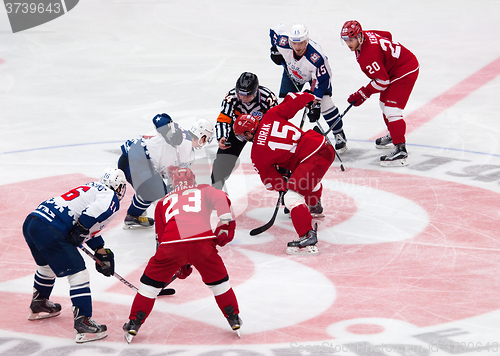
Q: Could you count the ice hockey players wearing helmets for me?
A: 6